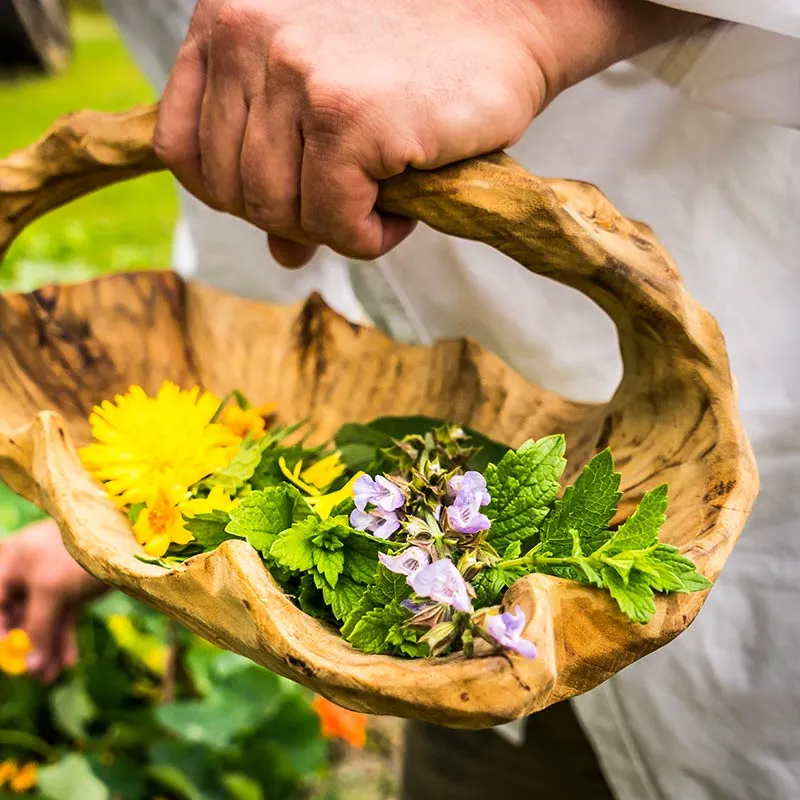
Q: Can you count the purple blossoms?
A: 7